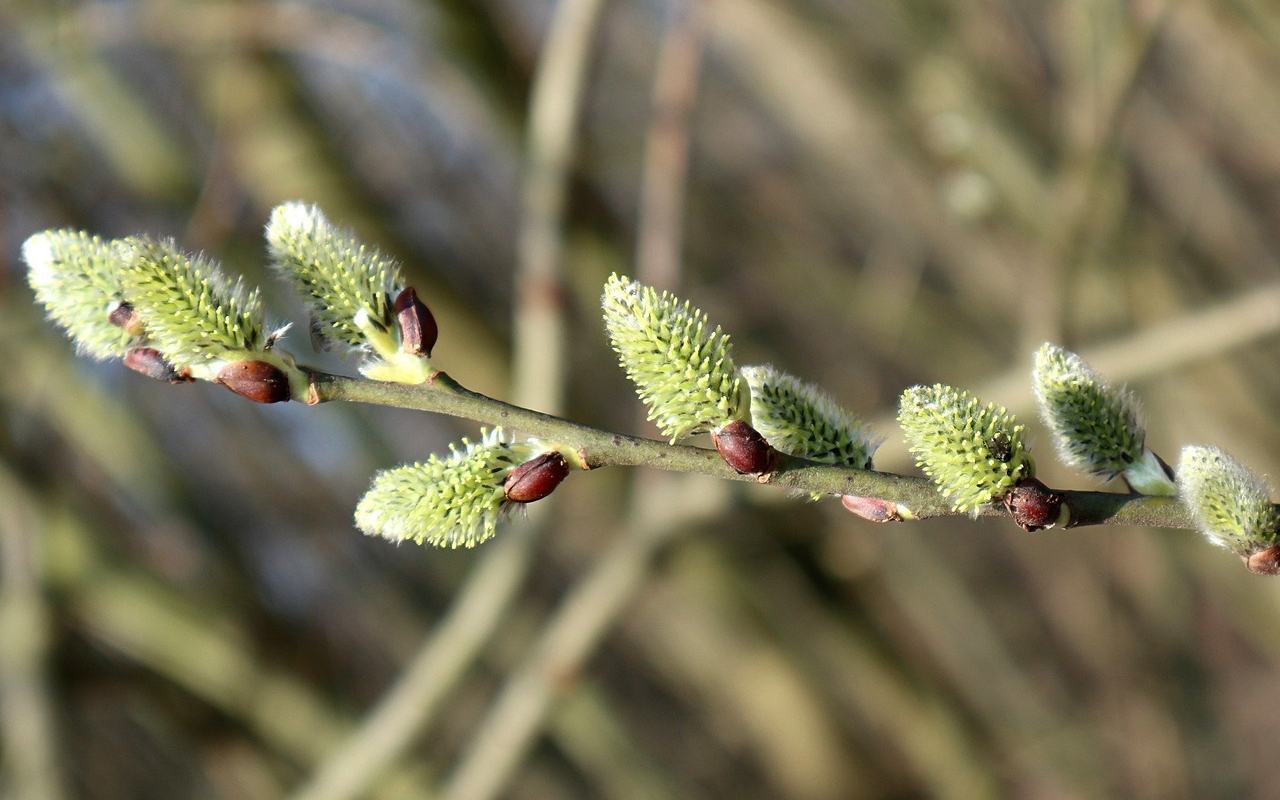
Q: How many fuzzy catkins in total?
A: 9